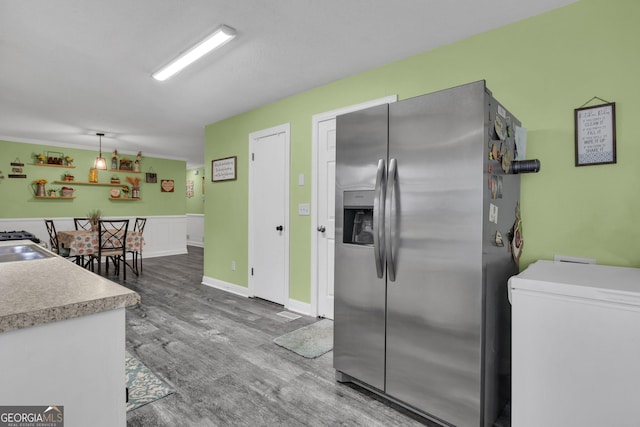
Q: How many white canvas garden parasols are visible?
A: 0